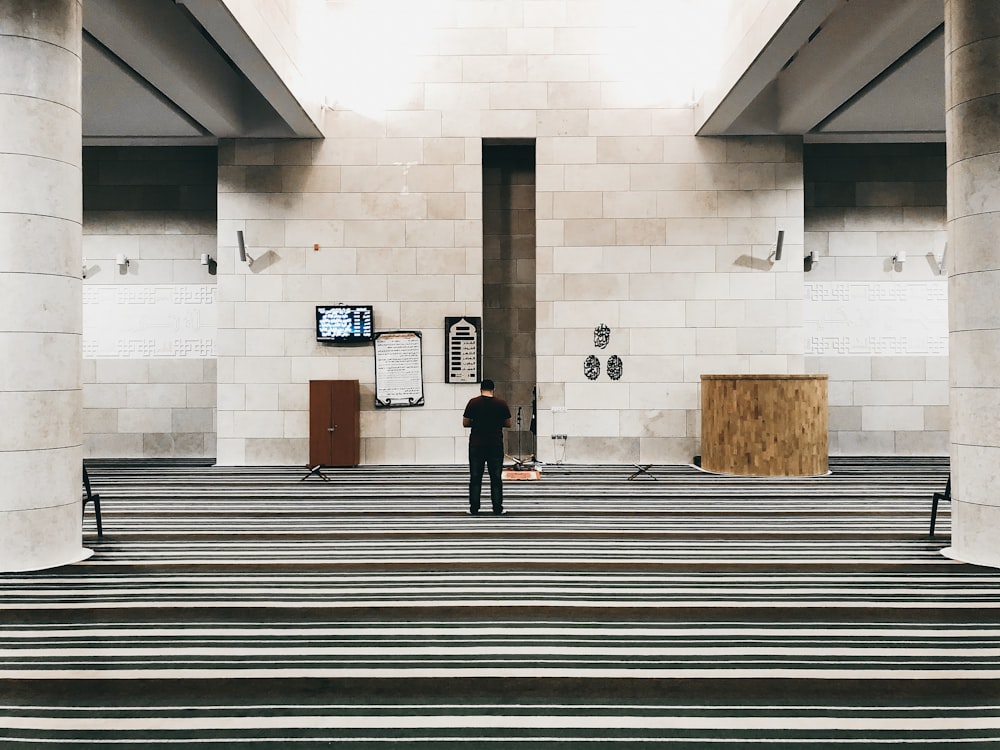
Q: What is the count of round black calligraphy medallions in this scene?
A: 3